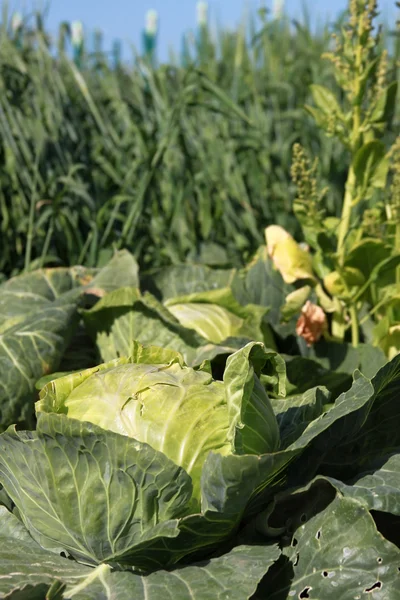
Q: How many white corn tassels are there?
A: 5